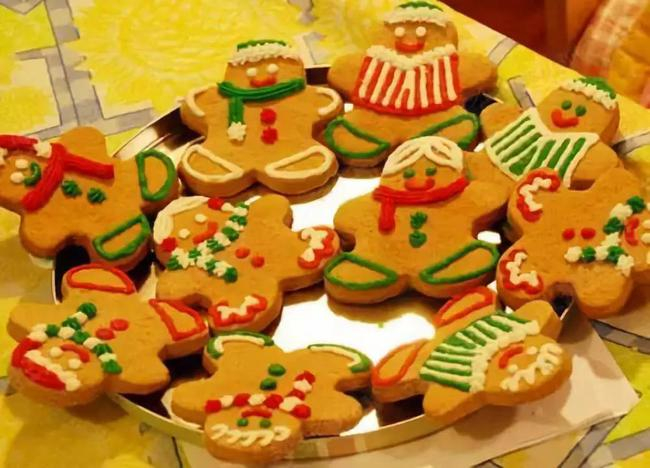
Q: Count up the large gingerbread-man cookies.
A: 10